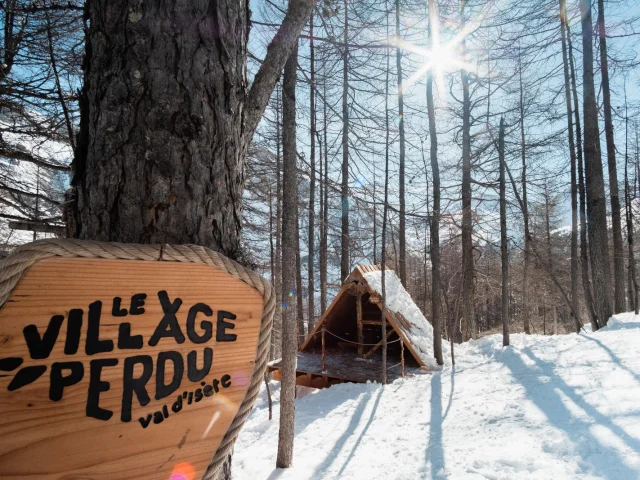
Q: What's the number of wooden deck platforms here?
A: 1